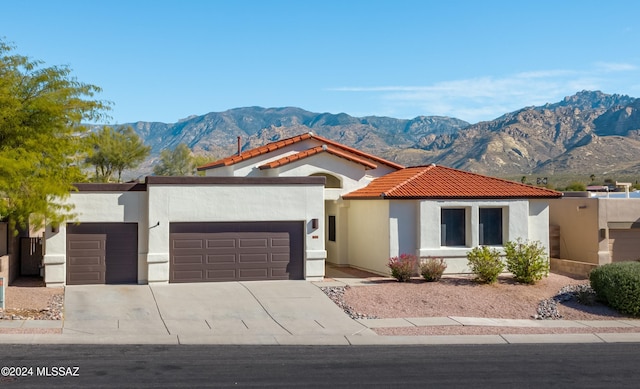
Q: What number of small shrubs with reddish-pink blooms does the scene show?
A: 2